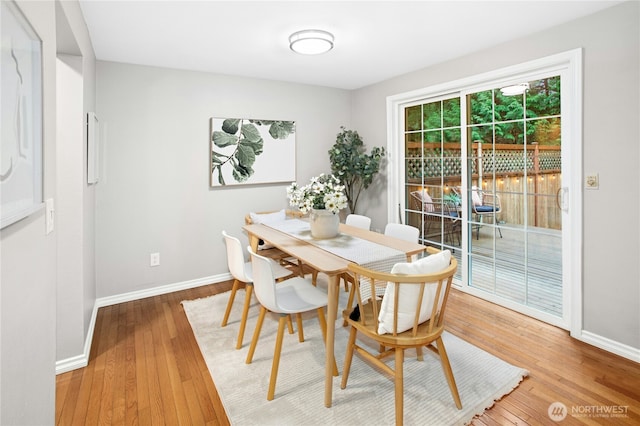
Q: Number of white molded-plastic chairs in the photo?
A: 4